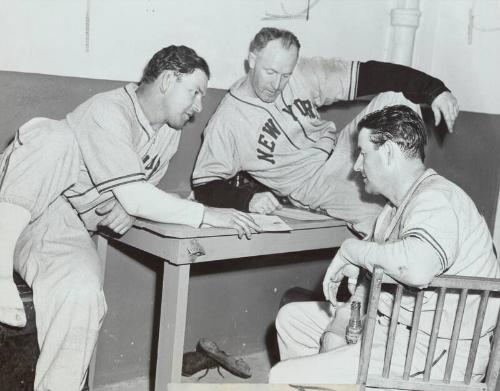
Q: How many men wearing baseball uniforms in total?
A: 3